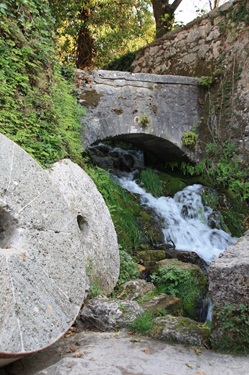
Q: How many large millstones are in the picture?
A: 2